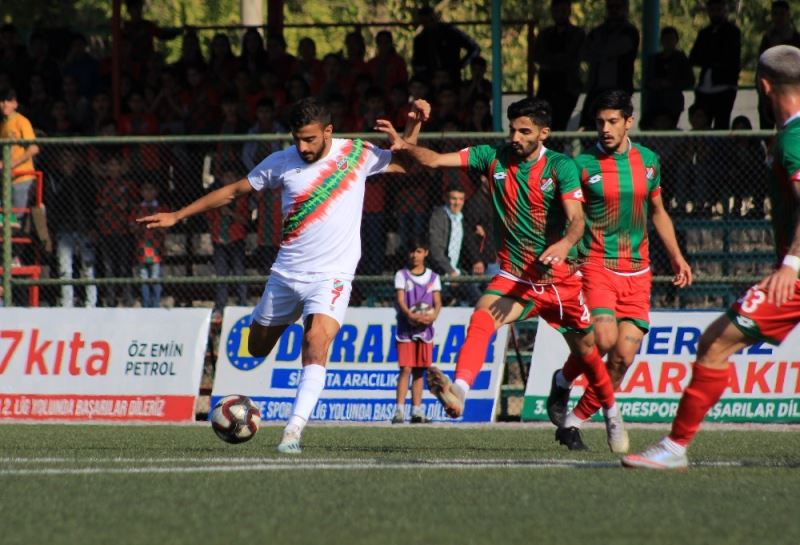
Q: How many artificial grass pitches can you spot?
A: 1